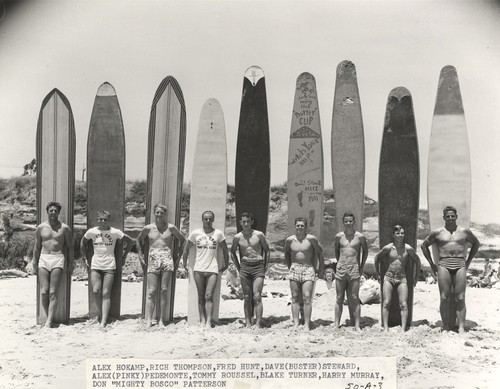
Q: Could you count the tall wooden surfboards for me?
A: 9